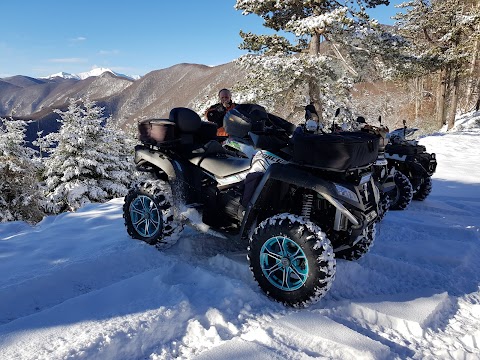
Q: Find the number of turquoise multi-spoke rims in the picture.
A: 2